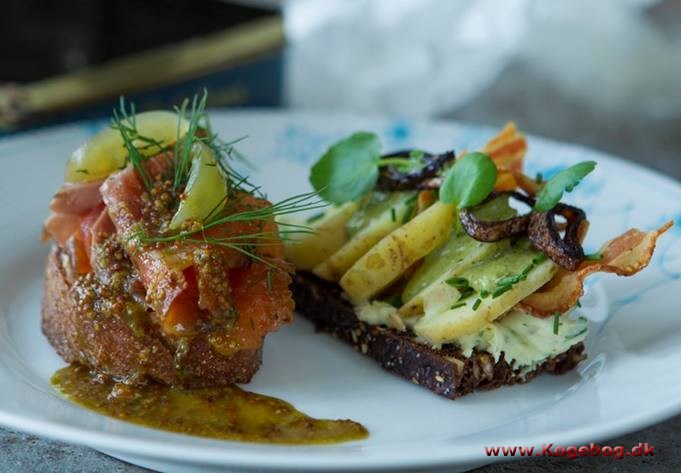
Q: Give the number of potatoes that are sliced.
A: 5